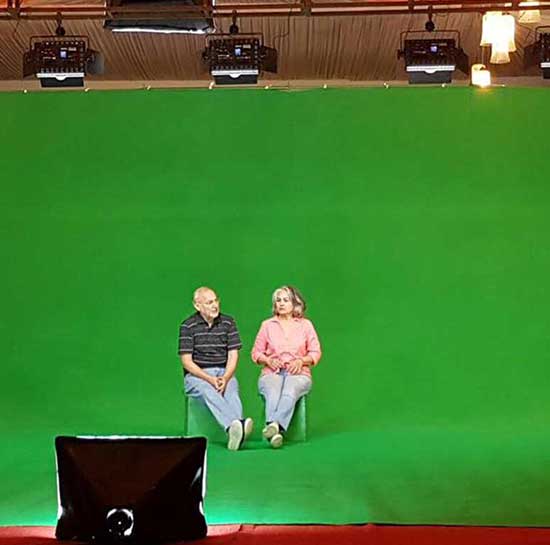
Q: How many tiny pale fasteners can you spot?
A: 9